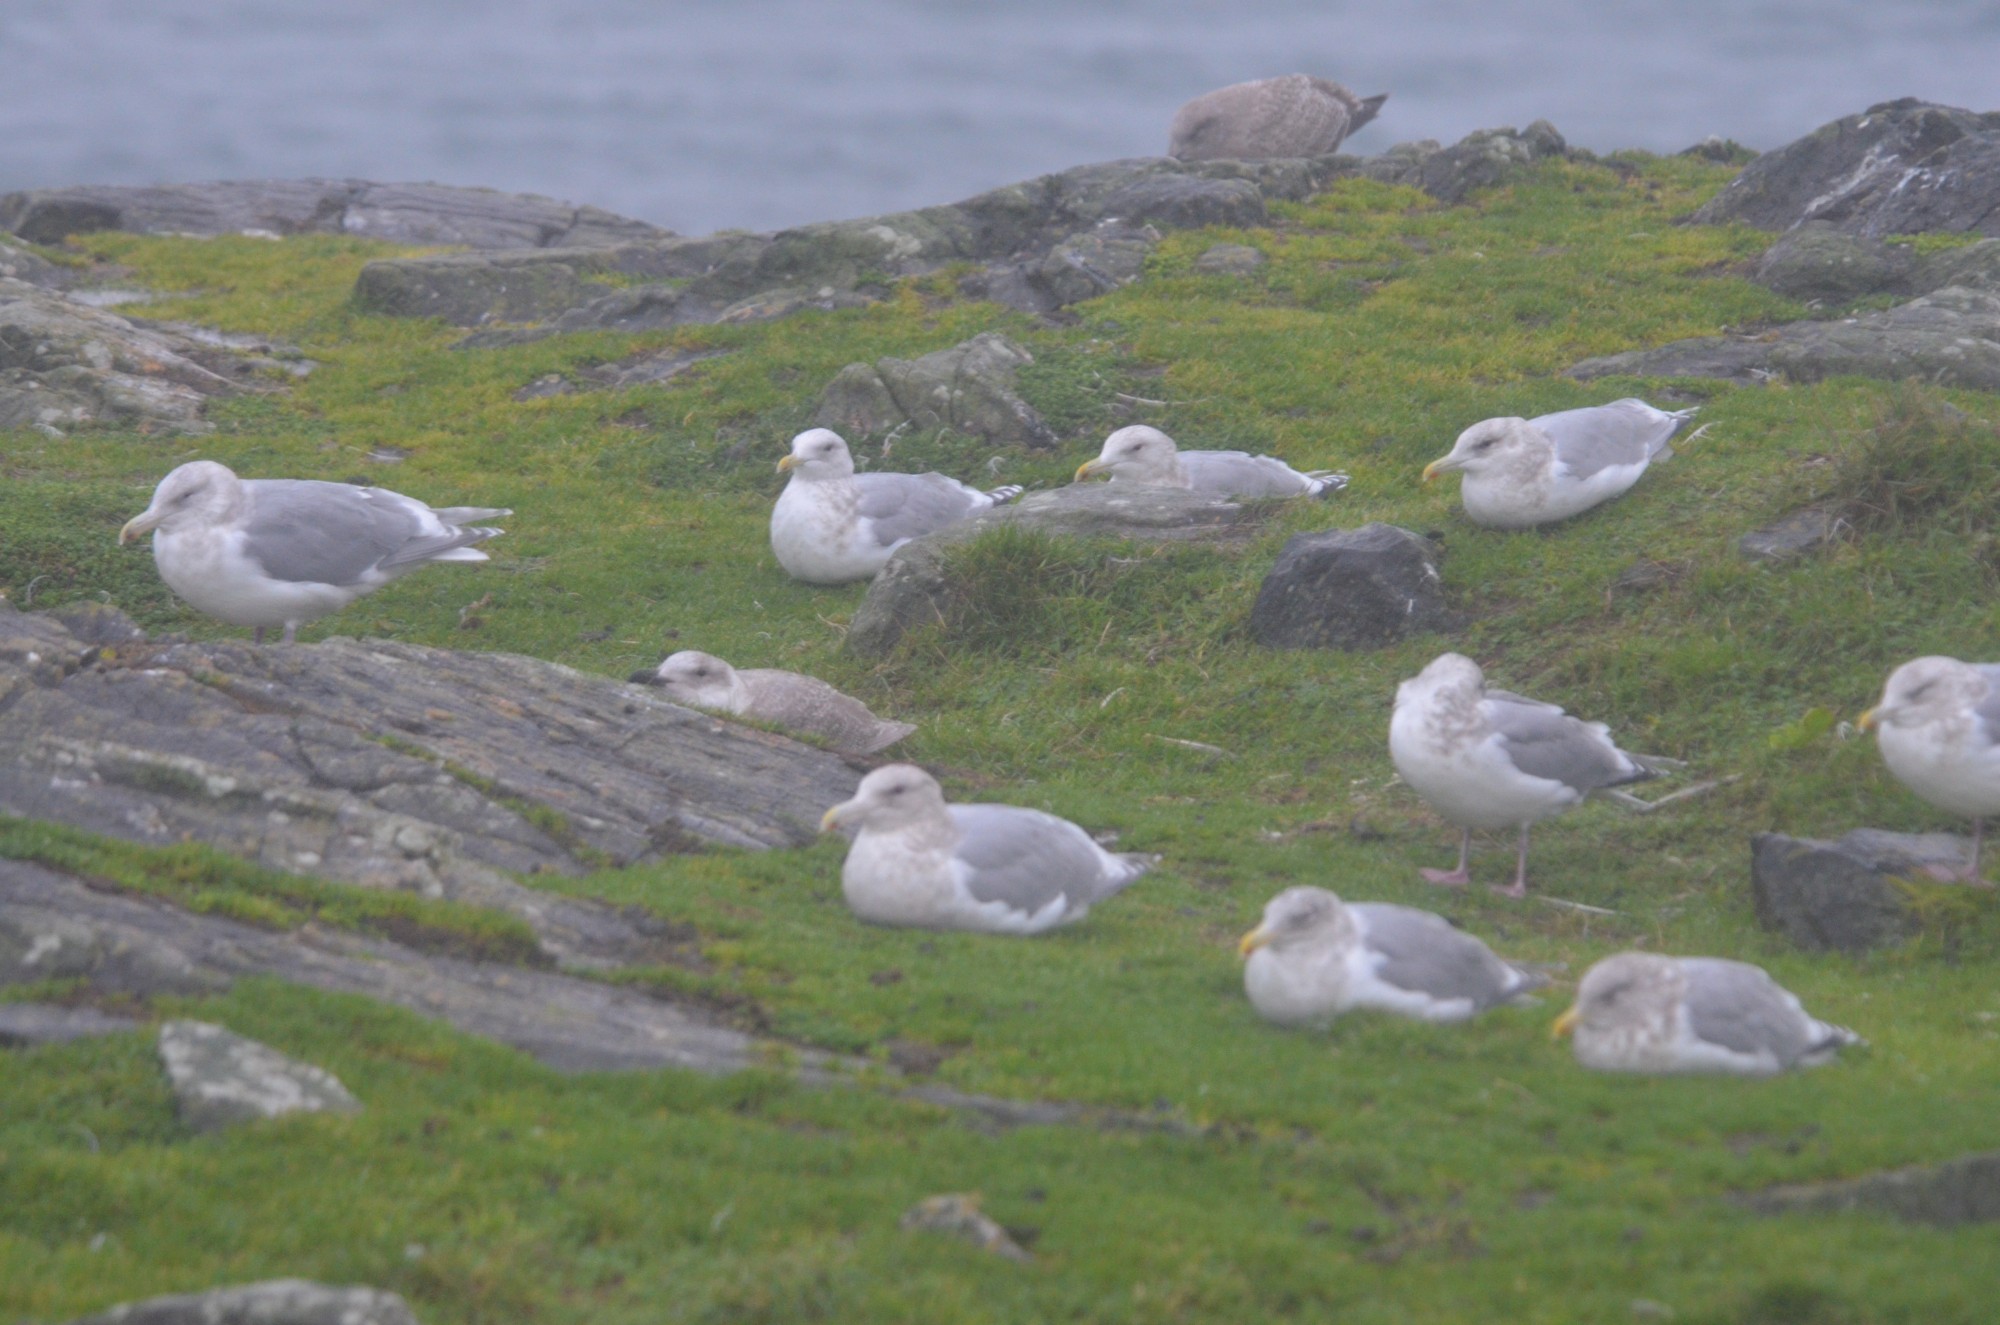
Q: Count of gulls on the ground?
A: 11